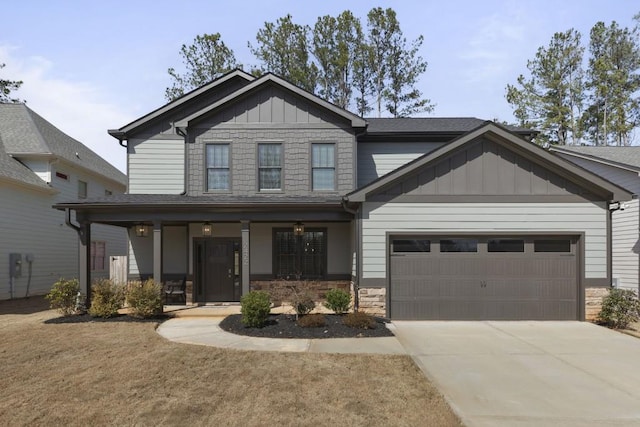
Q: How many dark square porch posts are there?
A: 3